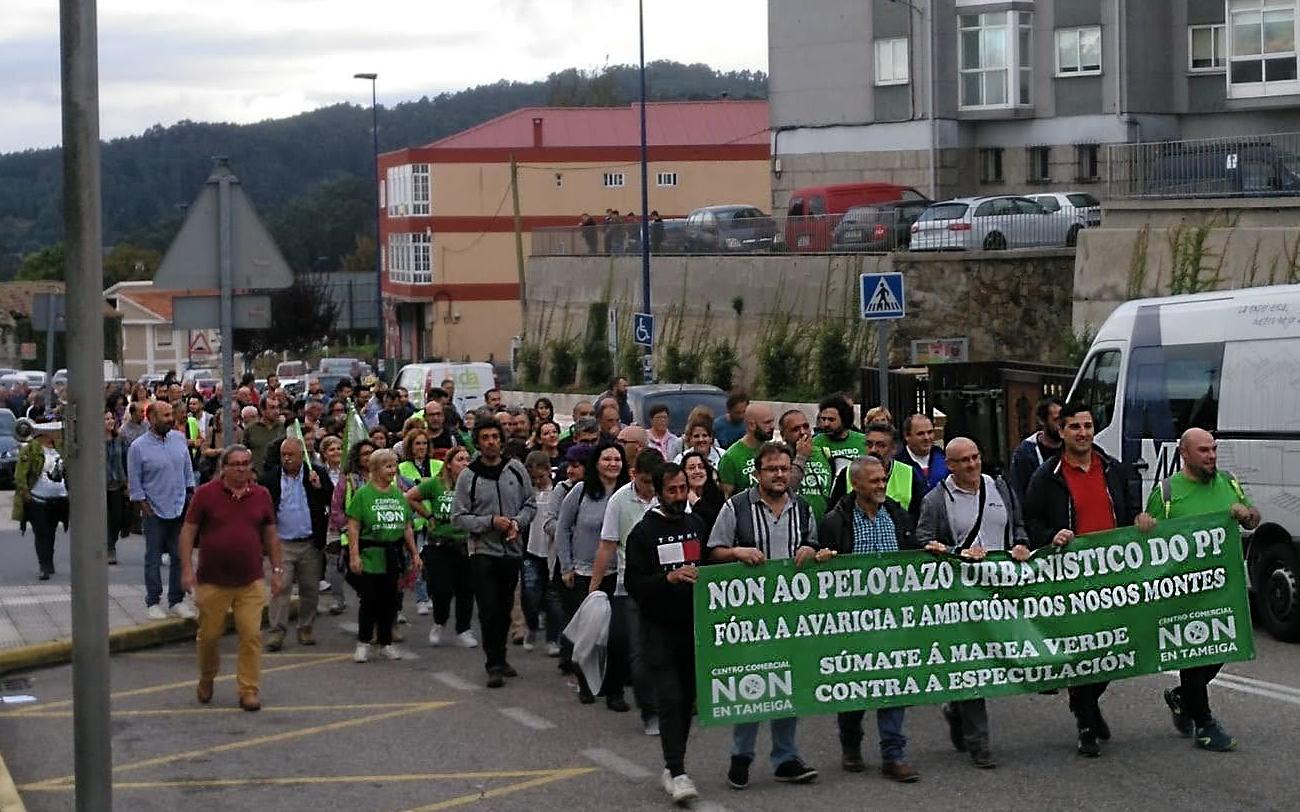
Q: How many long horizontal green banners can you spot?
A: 1